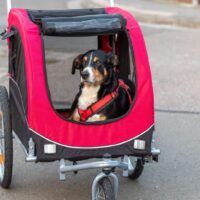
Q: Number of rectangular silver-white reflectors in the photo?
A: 2